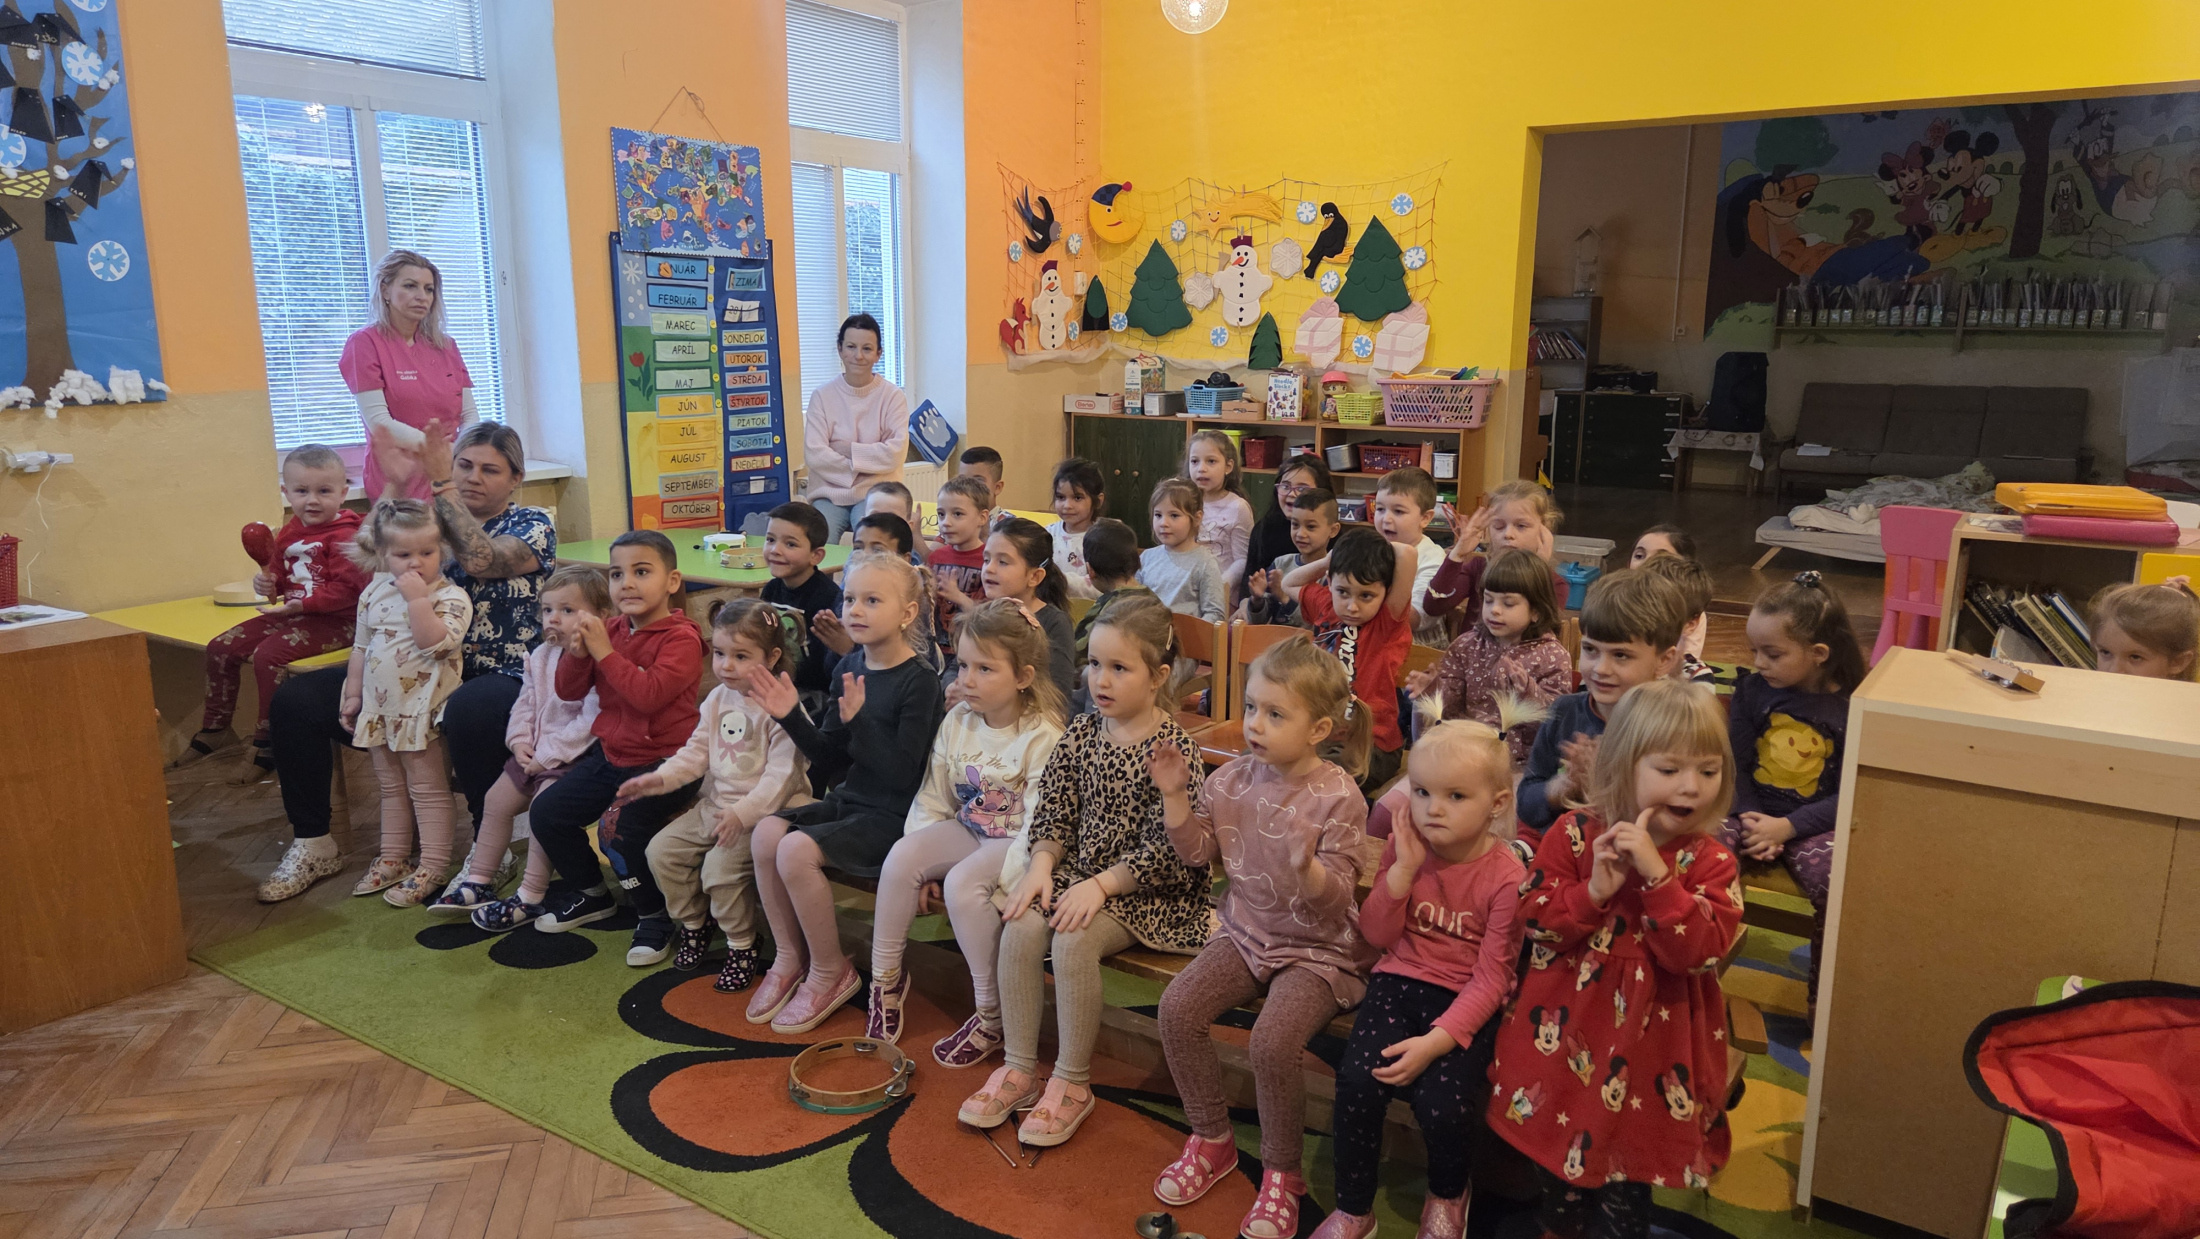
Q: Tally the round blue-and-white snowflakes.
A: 15